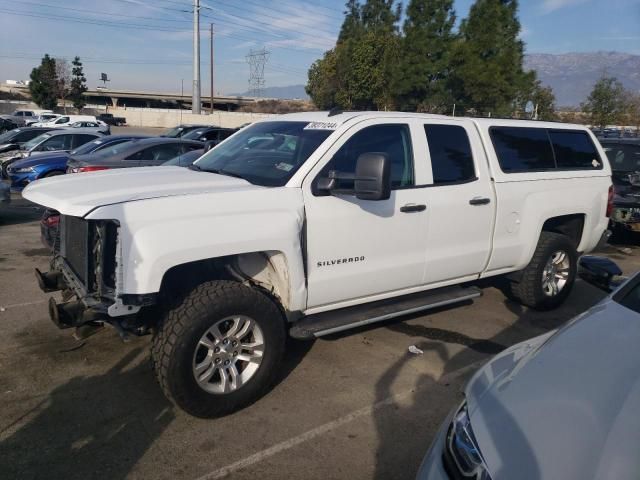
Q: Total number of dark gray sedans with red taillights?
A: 1